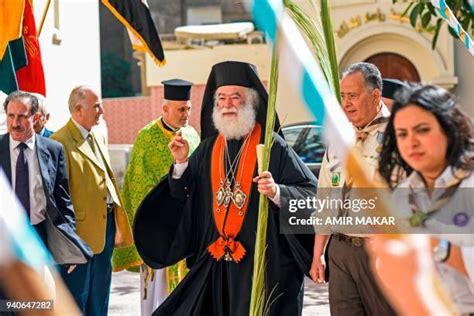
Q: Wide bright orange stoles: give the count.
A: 1